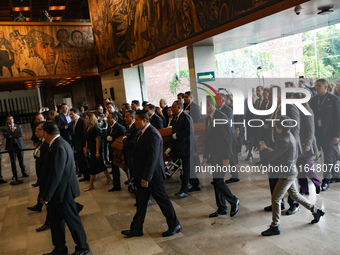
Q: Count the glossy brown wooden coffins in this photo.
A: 1